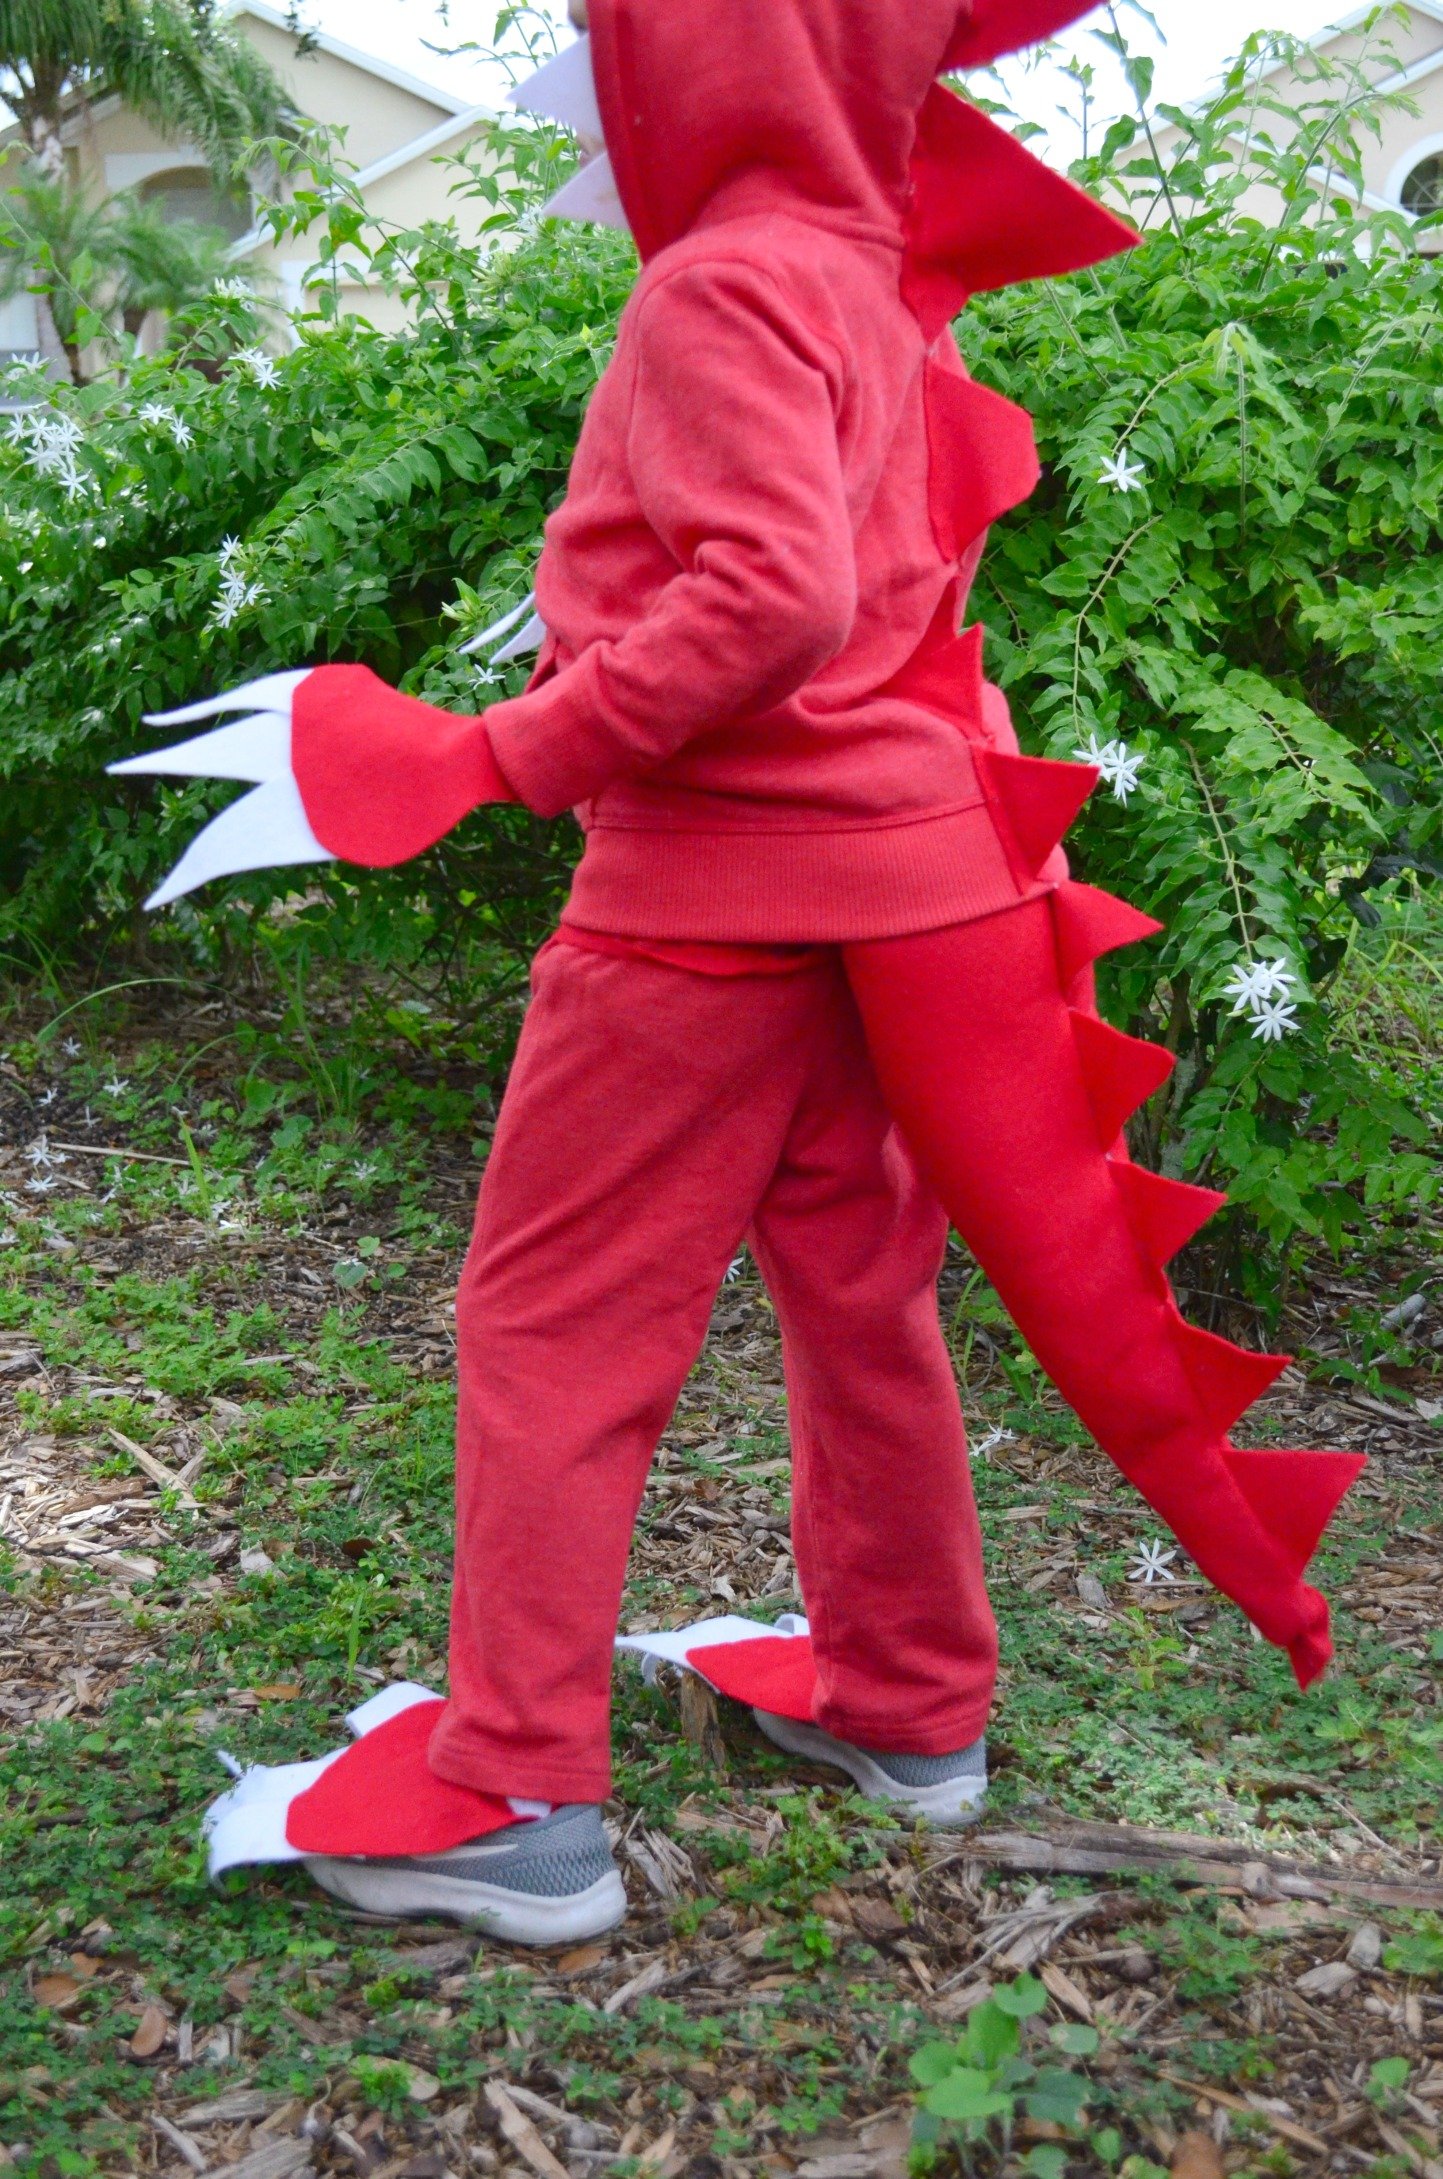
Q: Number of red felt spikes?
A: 10